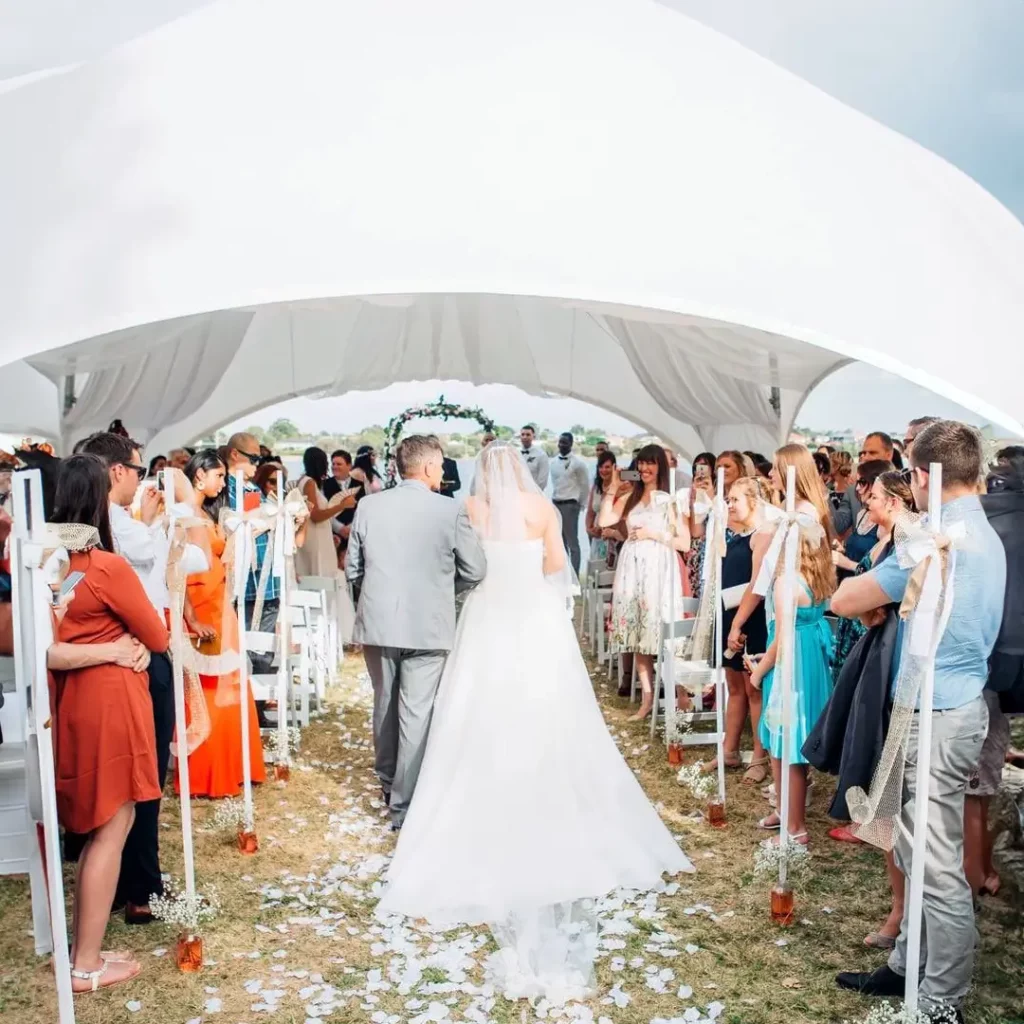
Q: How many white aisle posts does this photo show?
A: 8